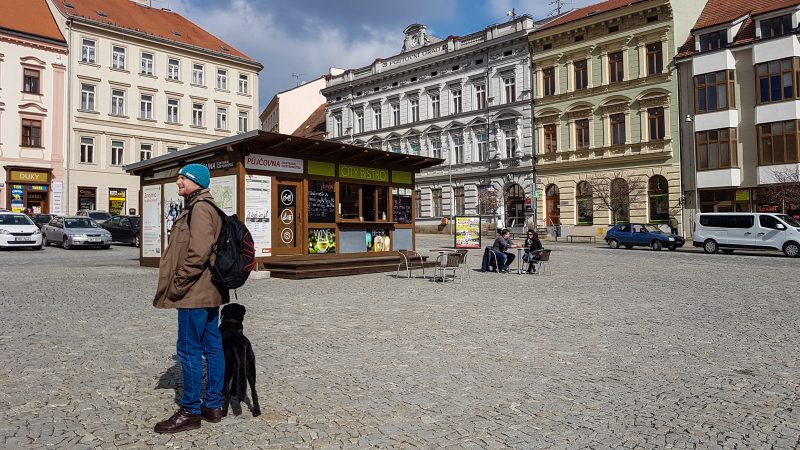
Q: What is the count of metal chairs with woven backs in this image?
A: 5